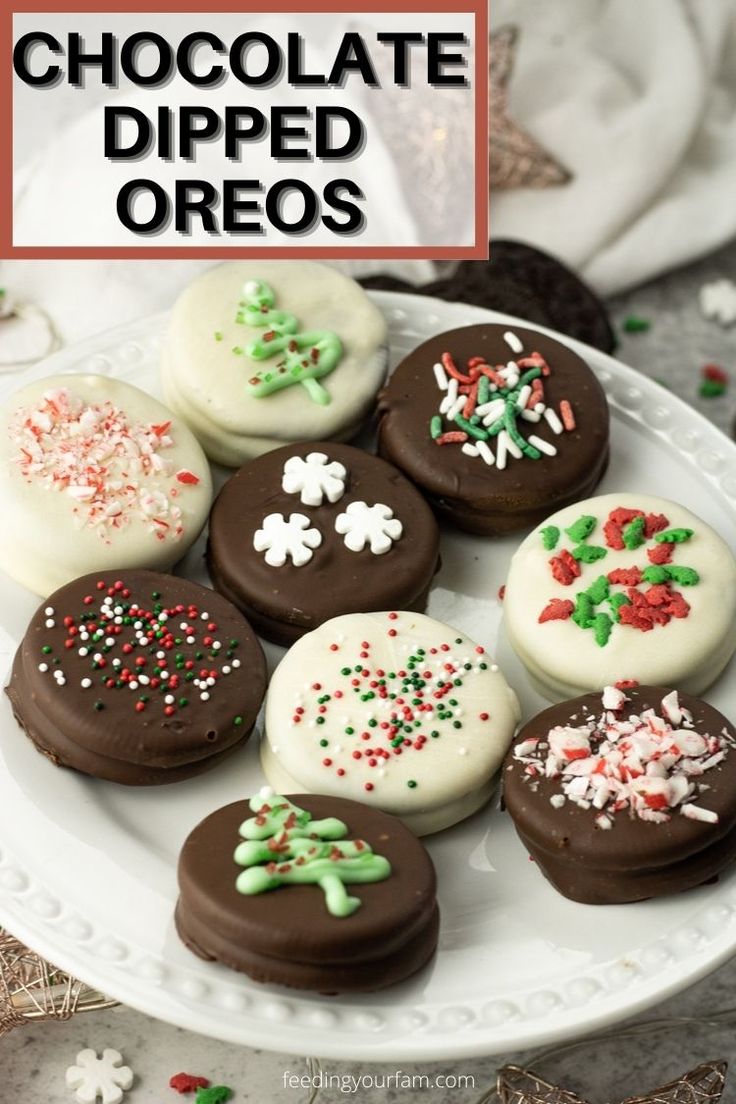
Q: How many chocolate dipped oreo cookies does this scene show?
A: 9